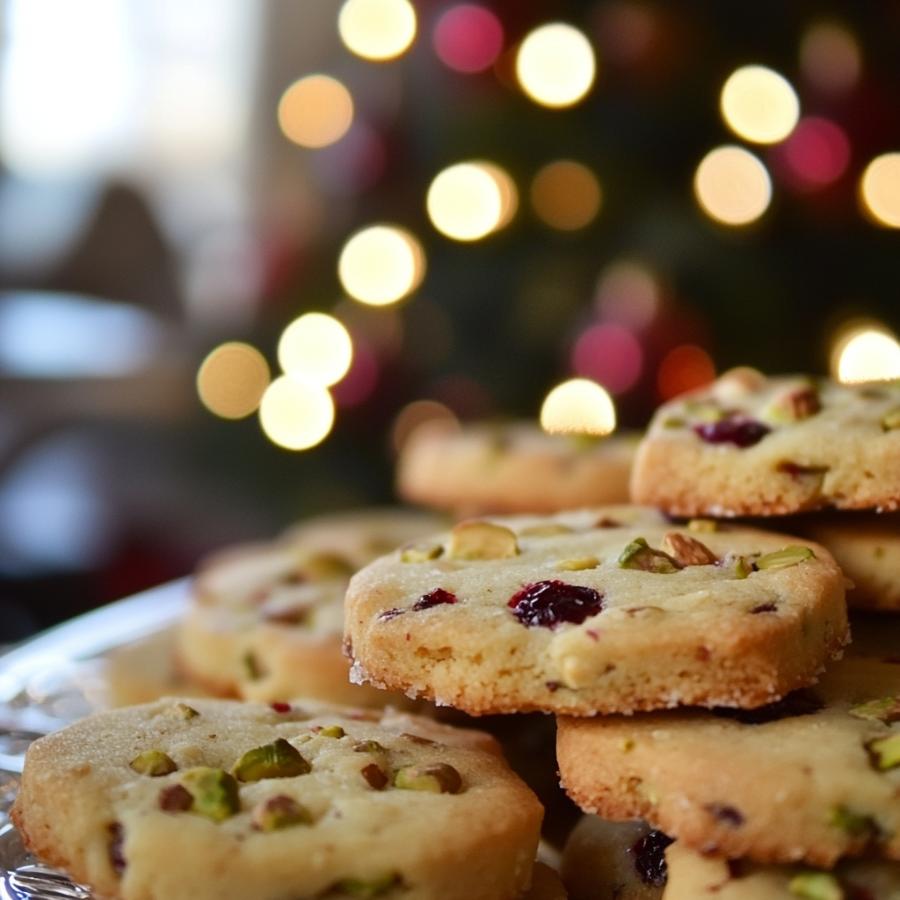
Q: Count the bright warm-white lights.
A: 11